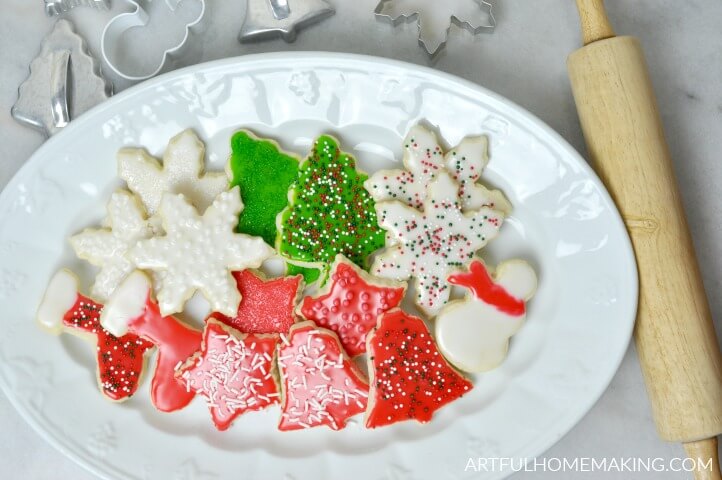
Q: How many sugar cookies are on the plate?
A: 15